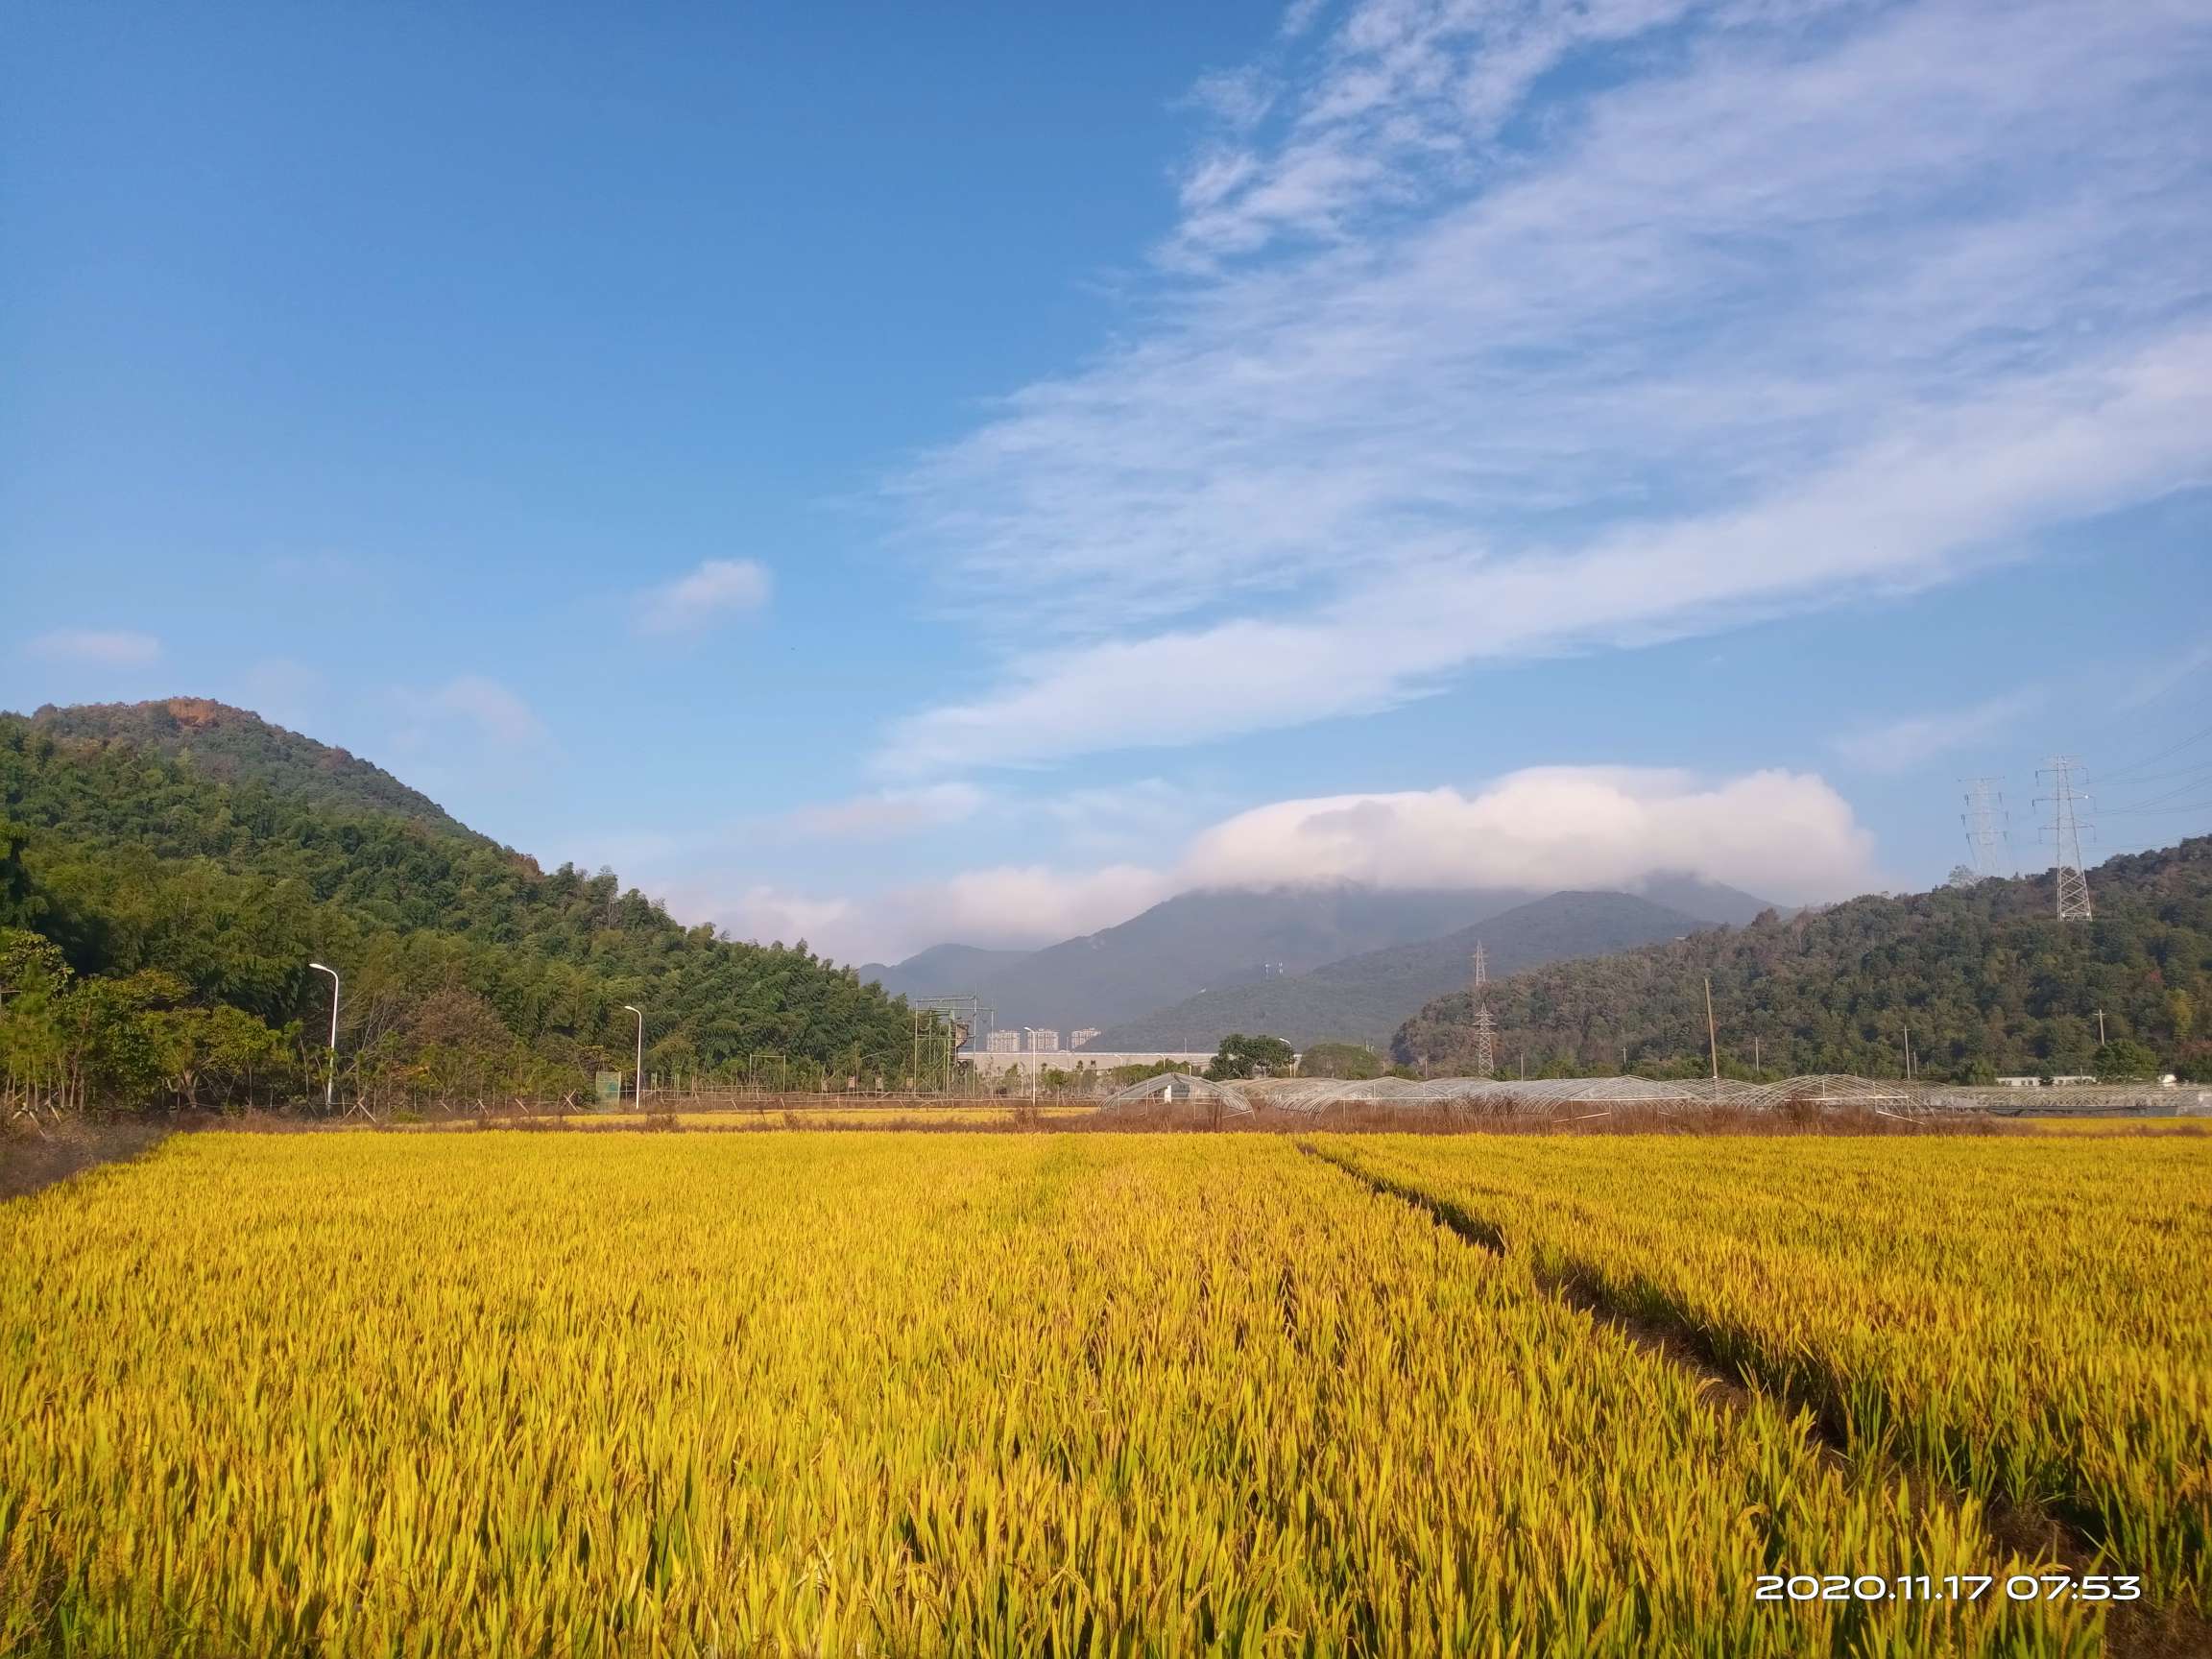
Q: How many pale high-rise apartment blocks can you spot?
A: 3